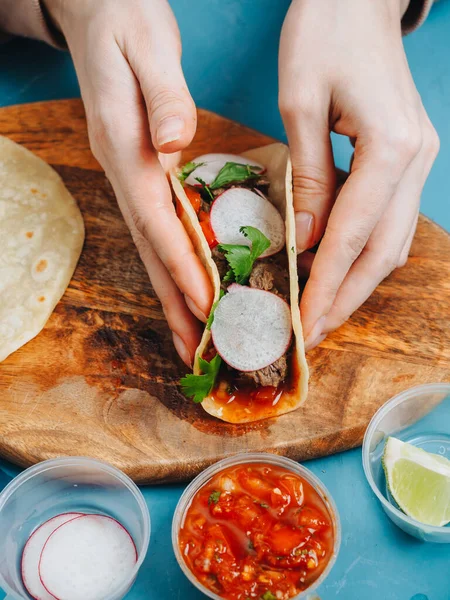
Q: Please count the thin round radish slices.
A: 5